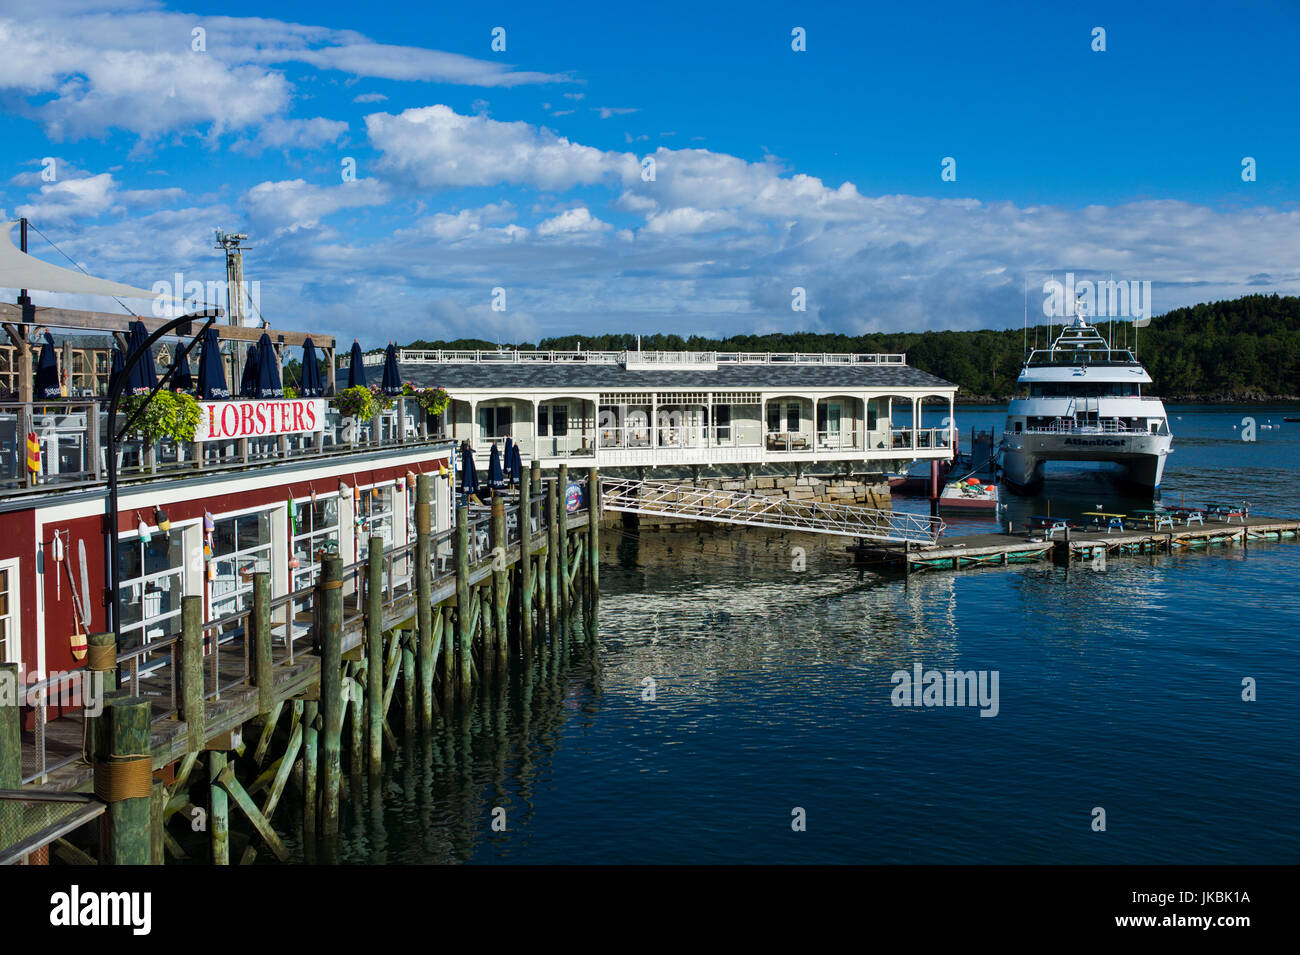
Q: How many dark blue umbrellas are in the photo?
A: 14